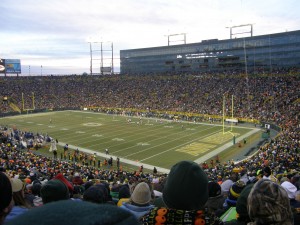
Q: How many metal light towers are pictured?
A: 3